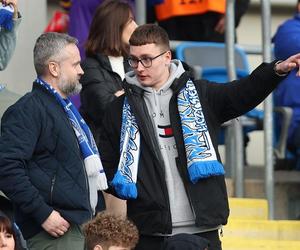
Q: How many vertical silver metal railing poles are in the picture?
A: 3